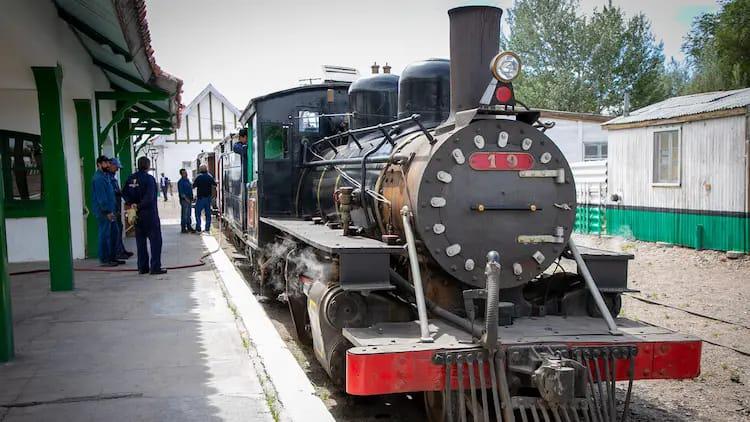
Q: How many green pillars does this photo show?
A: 4